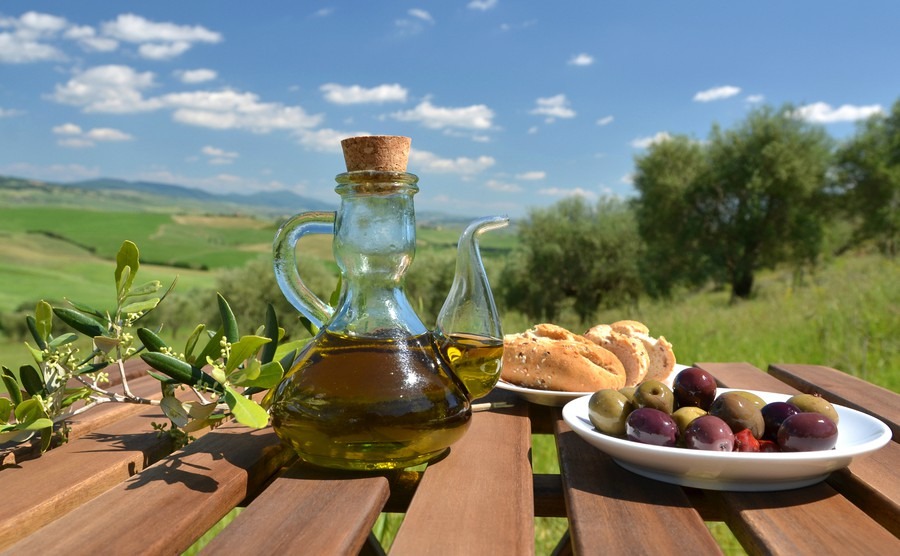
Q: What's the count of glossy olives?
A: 12